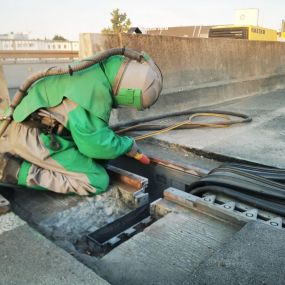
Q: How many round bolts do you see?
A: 4